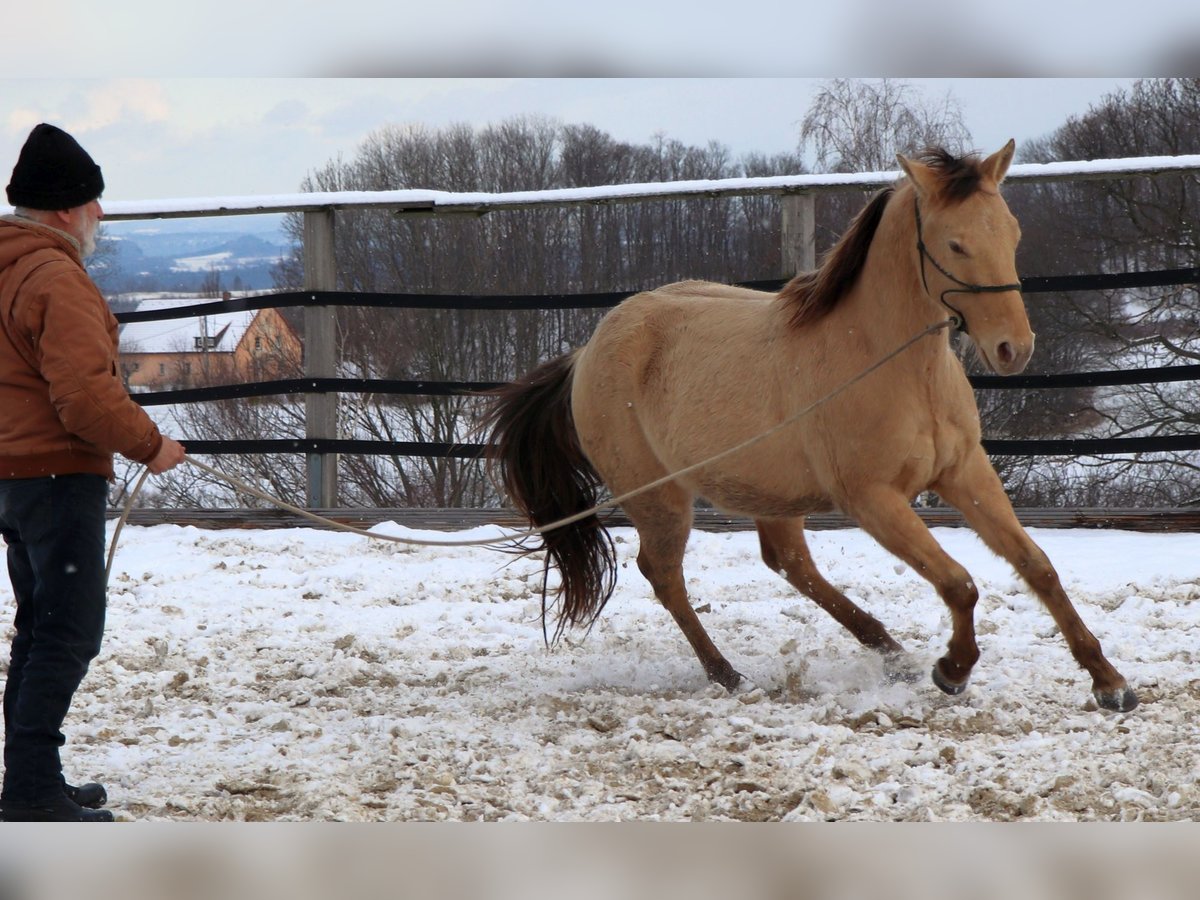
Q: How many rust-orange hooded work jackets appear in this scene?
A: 1